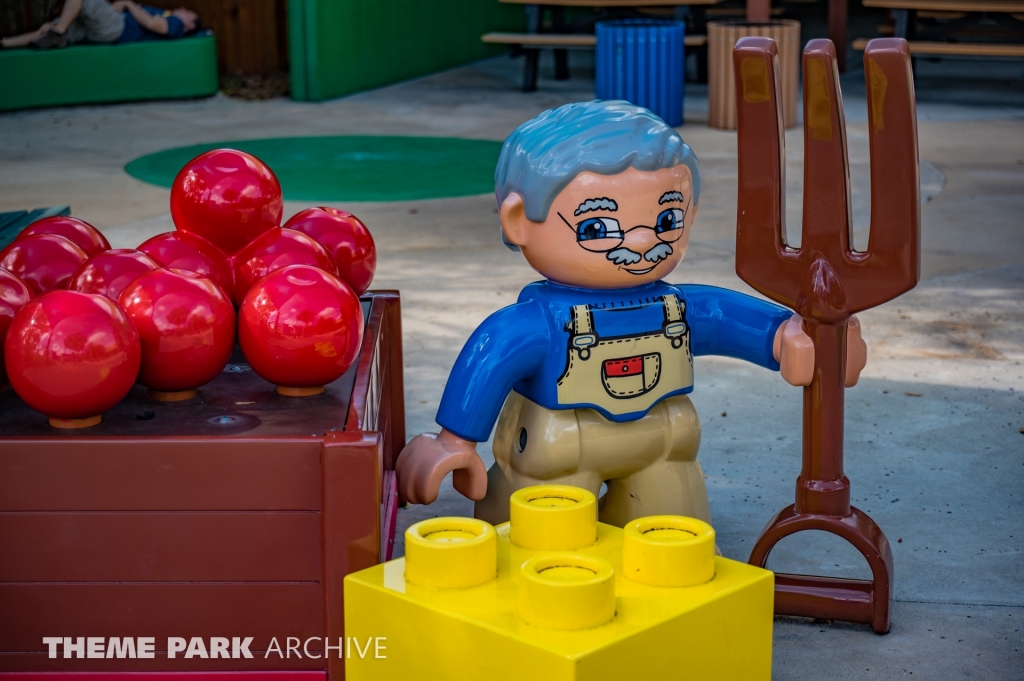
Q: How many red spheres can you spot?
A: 11